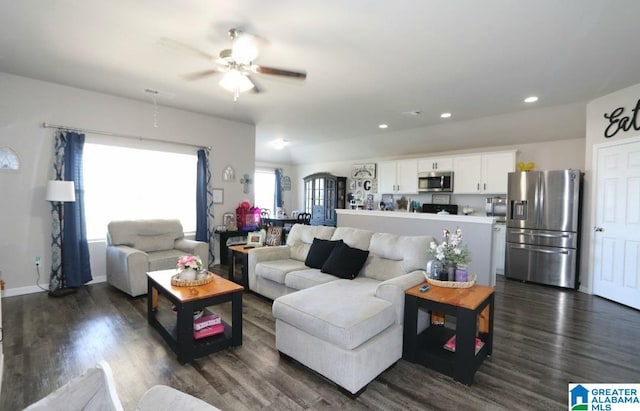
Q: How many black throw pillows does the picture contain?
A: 2